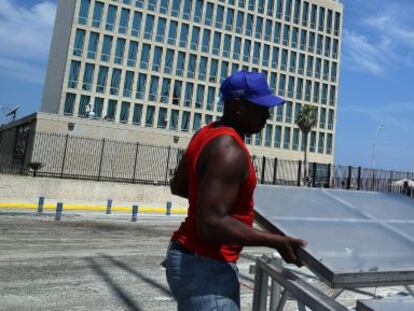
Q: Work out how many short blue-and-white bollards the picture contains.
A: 5